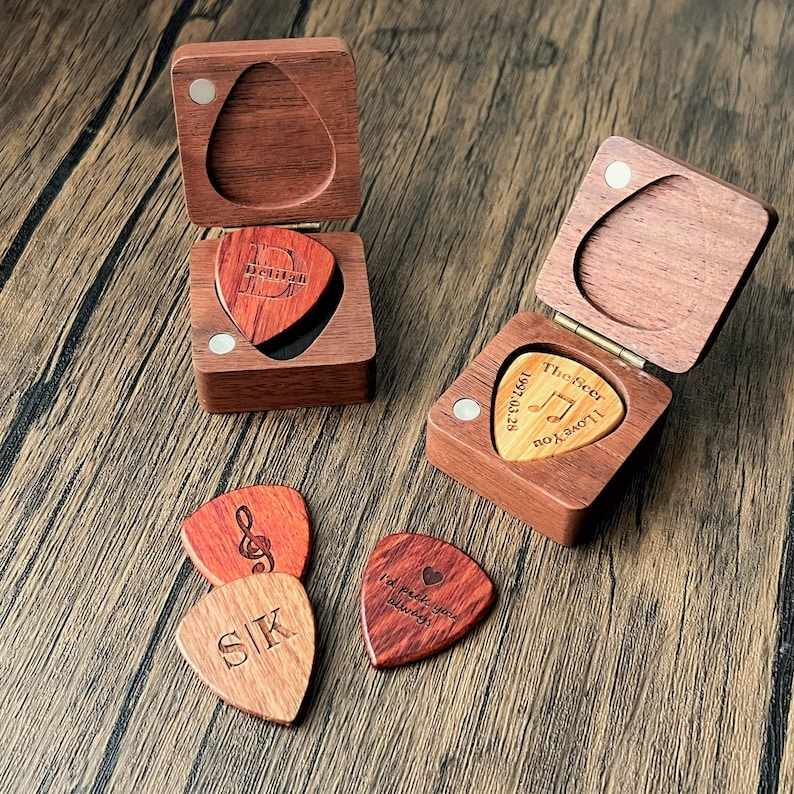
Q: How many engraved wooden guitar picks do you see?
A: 5